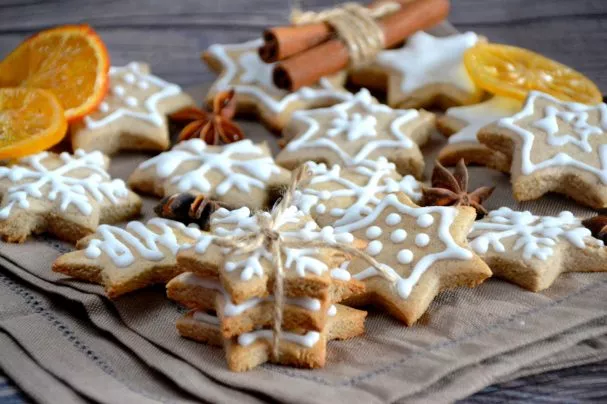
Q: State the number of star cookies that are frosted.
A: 15